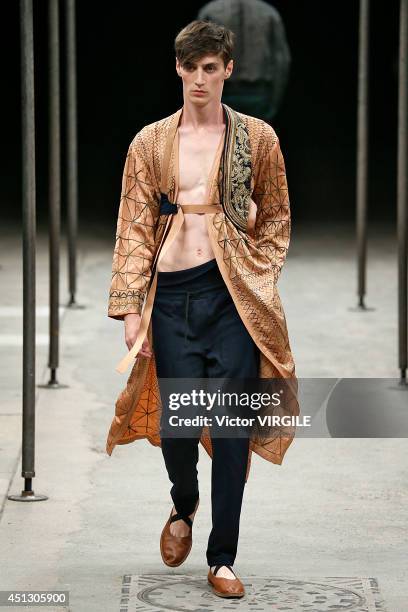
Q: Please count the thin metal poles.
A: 5